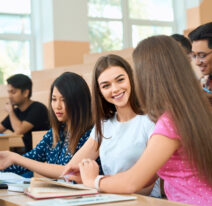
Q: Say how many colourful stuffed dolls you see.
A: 0